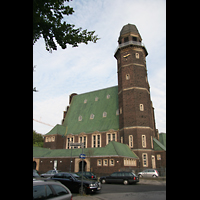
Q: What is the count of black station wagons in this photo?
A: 1